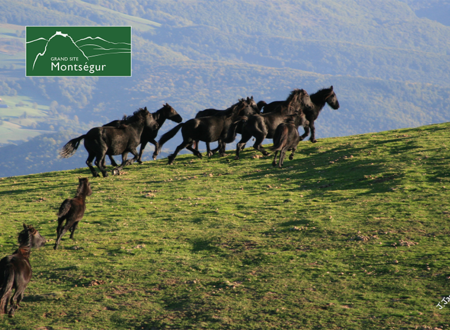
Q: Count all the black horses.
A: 9